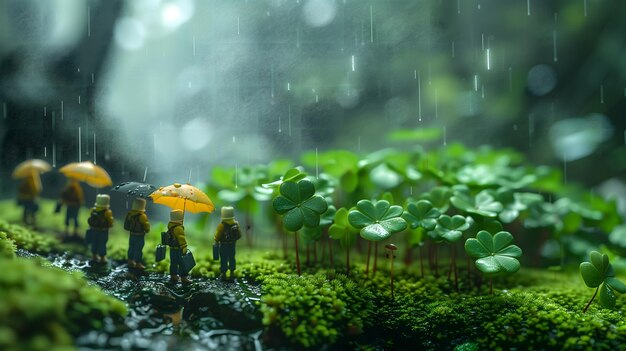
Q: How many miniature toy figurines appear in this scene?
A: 6